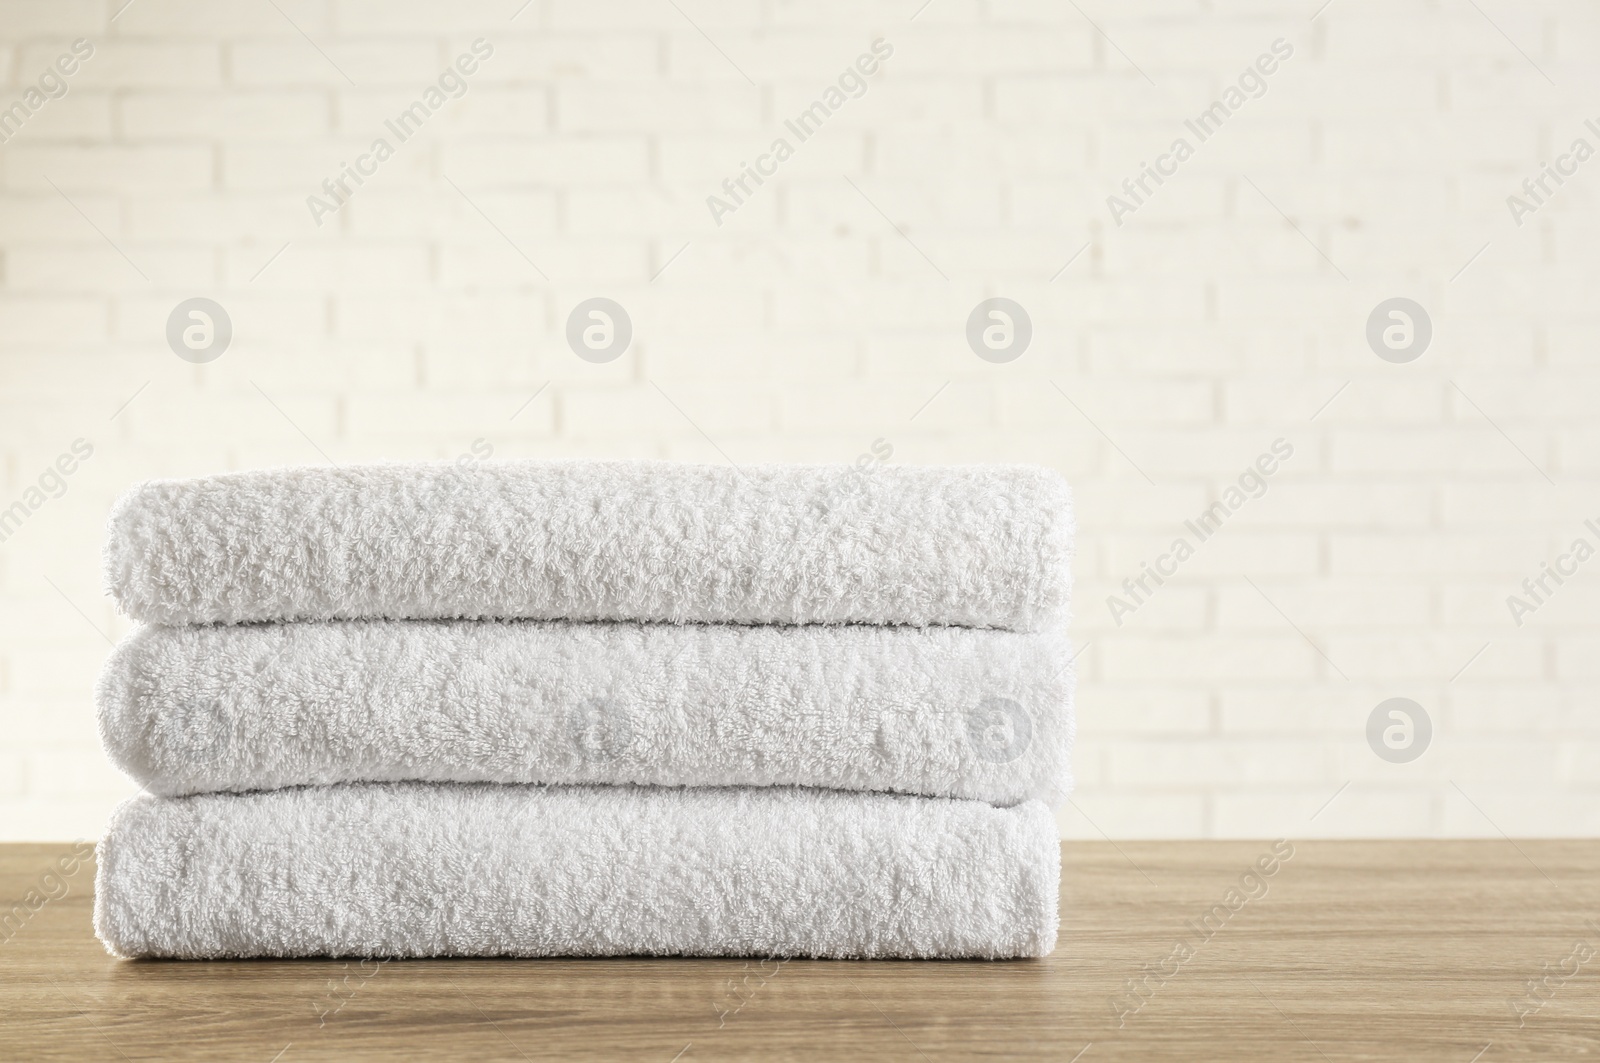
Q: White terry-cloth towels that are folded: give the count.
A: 3